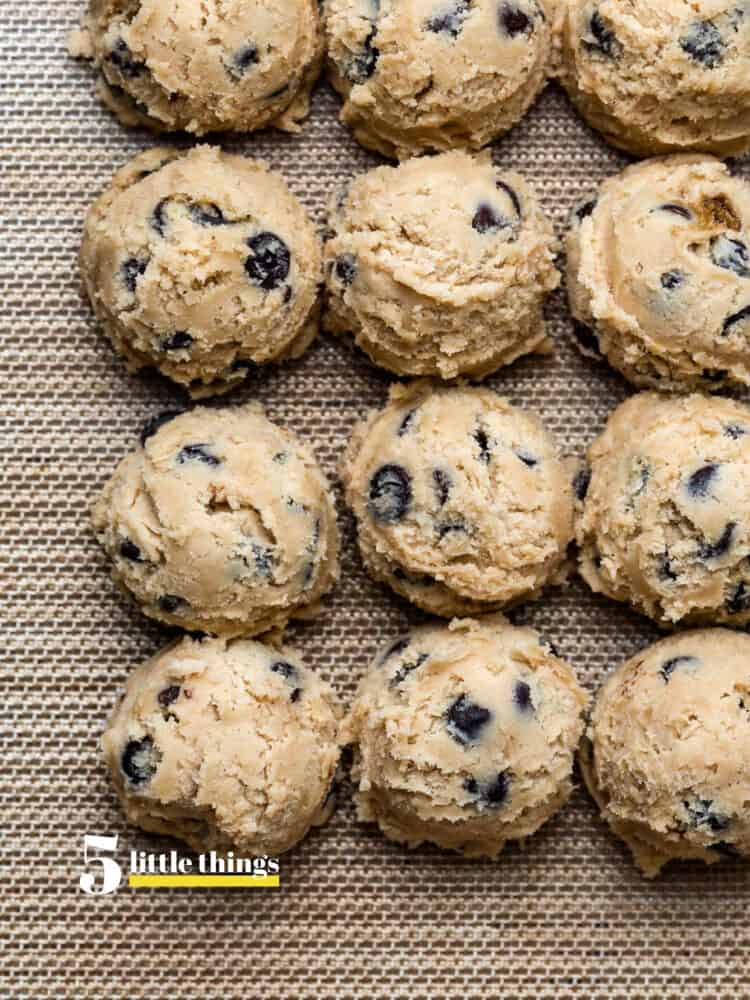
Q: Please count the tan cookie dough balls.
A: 12